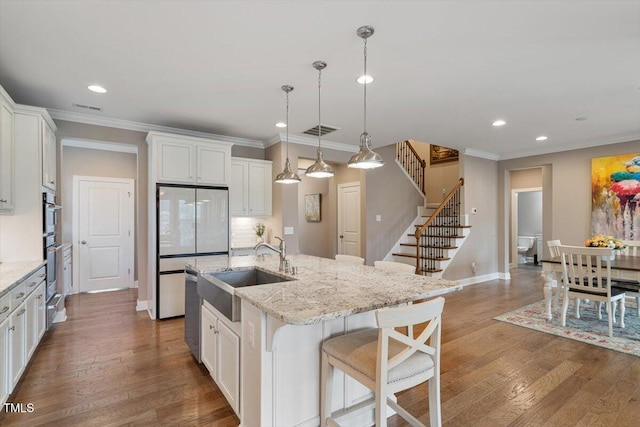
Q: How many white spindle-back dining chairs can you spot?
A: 3